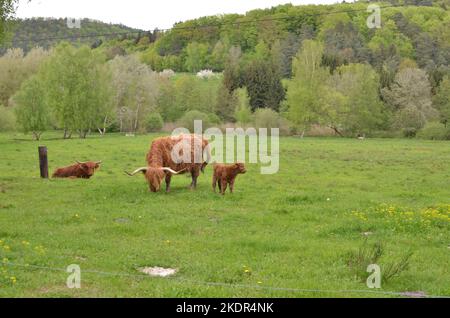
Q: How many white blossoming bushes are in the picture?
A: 2